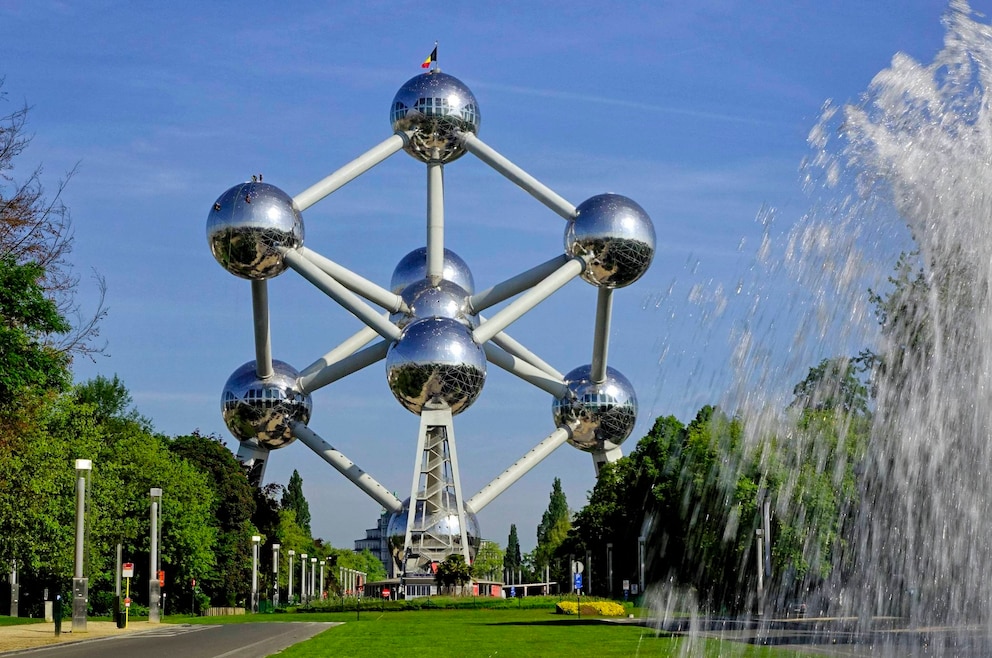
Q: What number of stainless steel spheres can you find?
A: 9